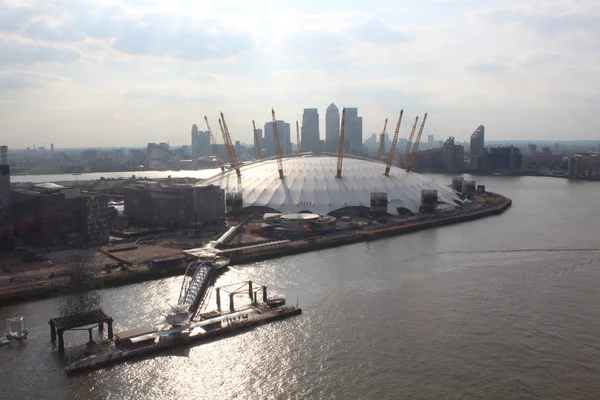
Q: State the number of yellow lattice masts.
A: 11